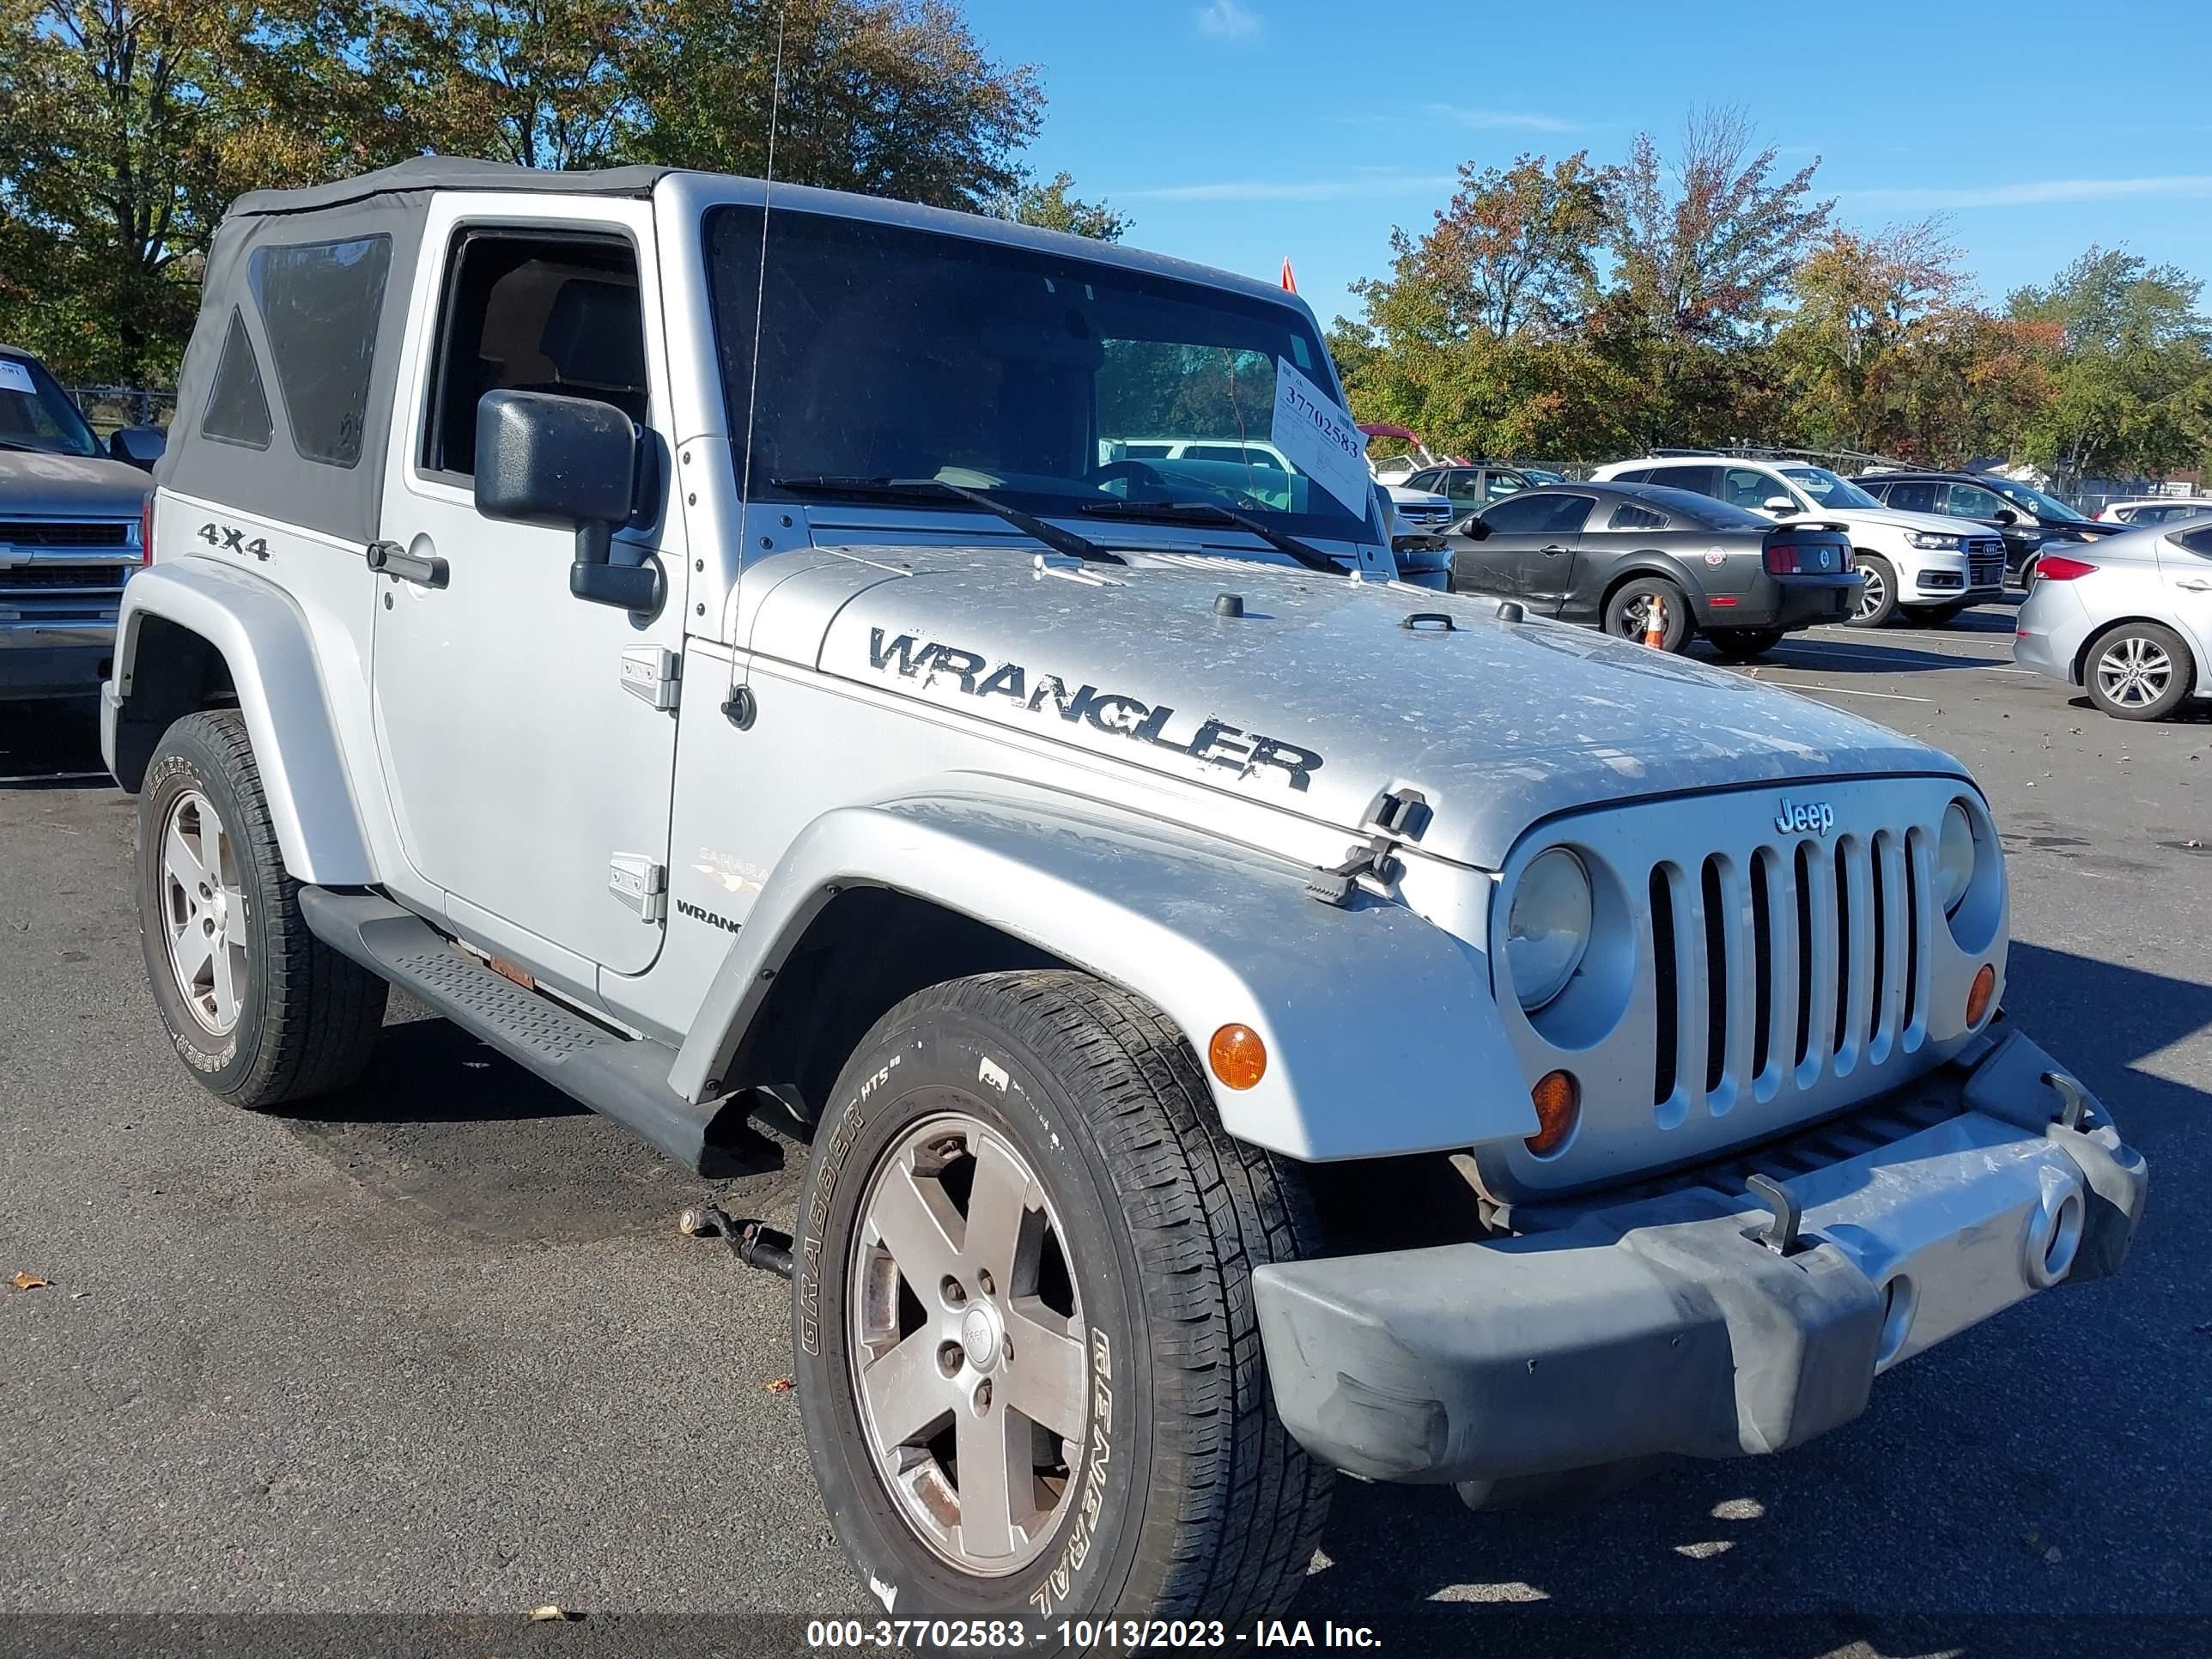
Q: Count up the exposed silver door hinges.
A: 2